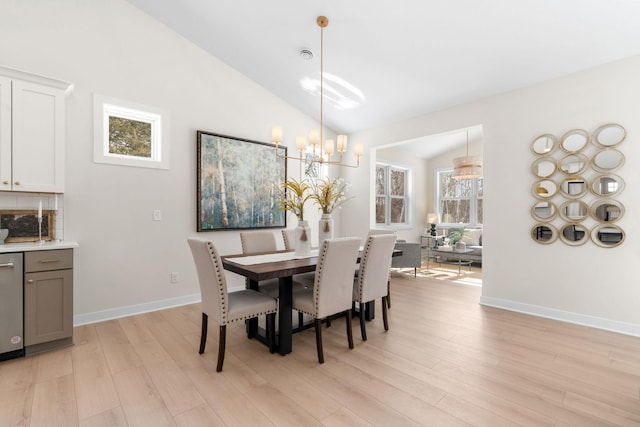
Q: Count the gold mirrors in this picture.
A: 15